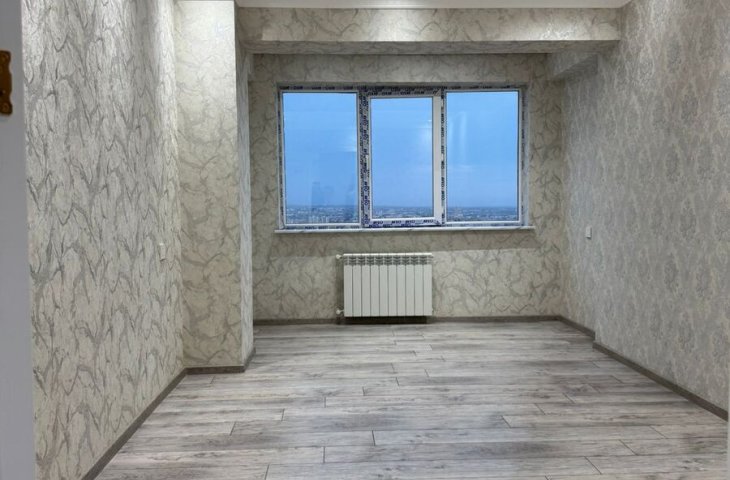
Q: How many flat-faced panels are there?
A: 10